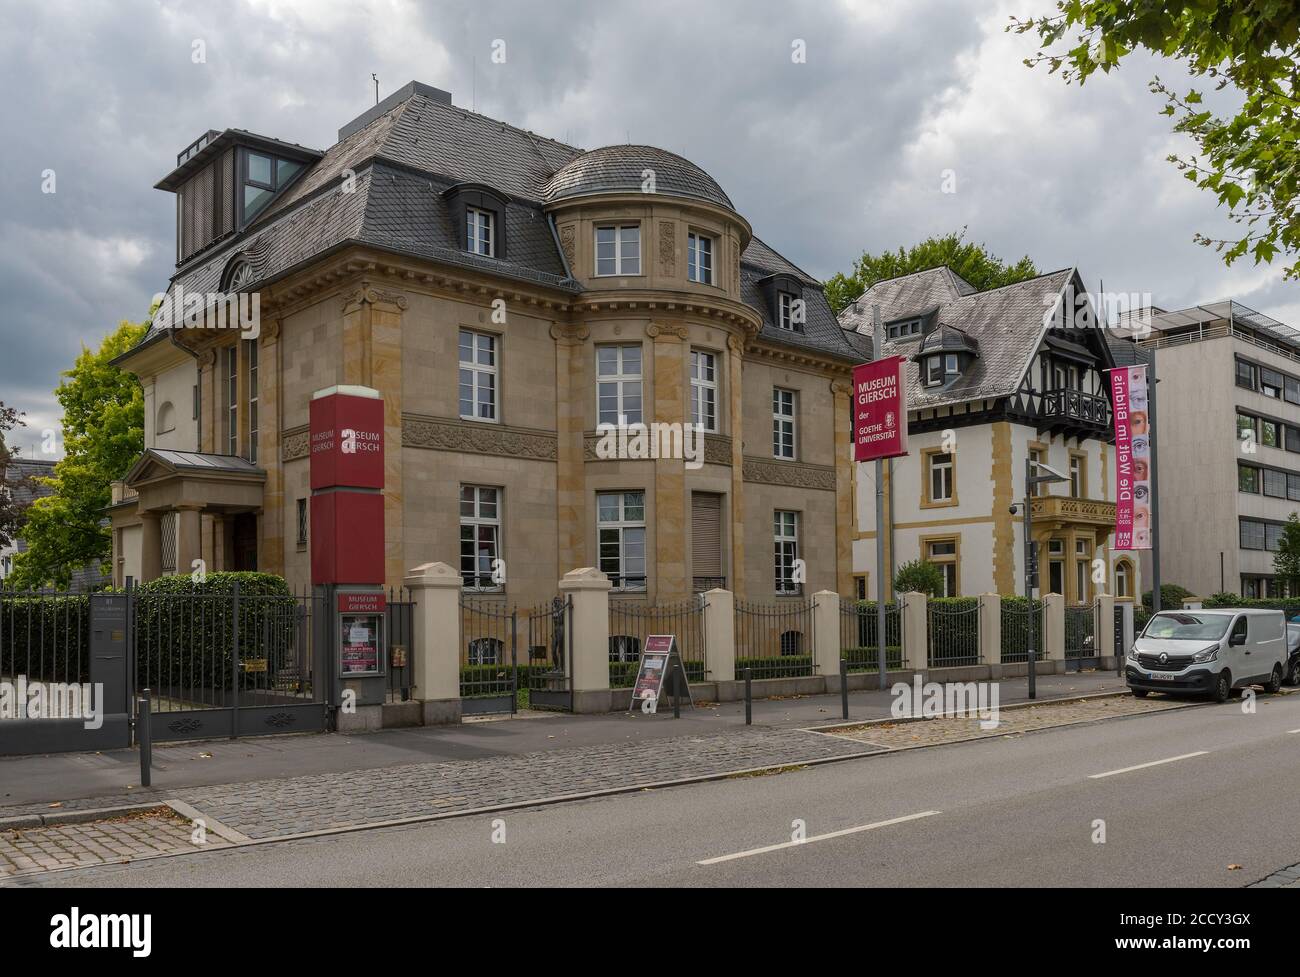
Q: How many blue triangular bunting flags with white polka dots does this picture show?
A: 0